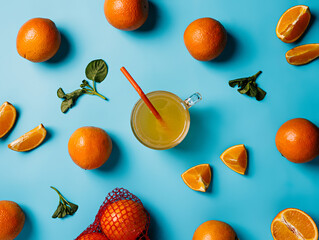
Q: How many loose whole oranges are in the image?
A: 7